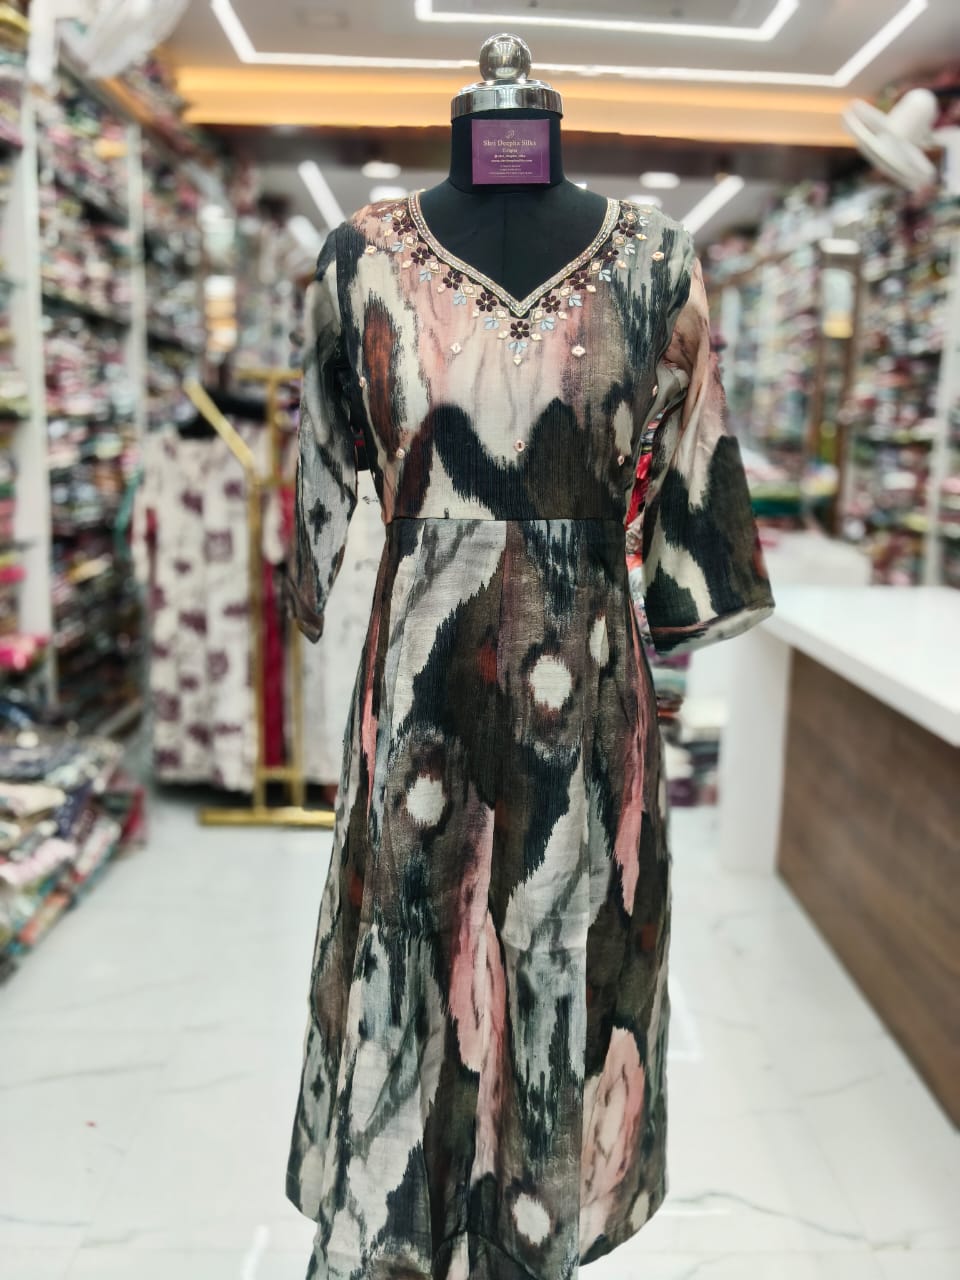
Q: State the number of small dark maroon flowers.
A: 9